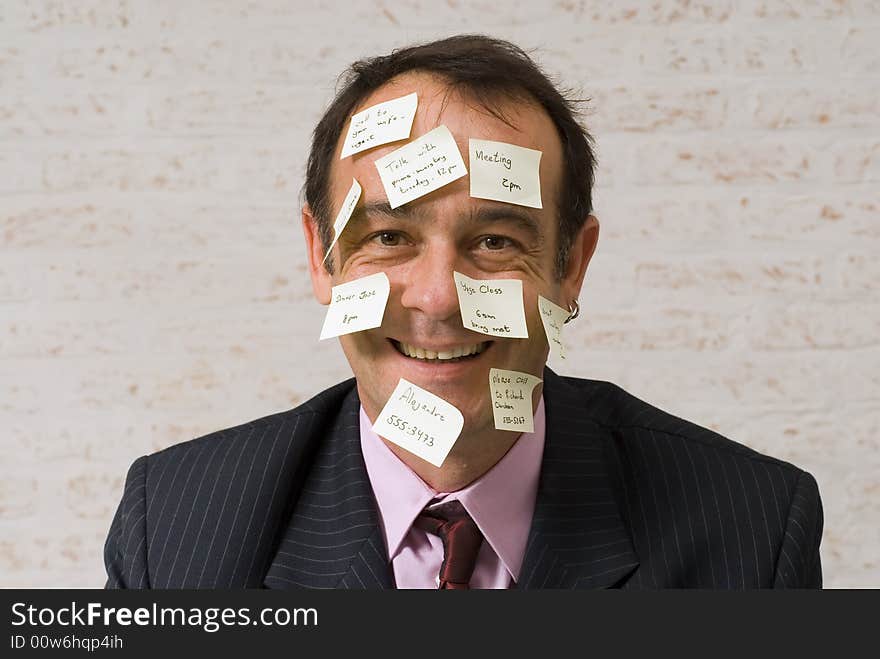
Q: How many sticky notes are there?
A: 9